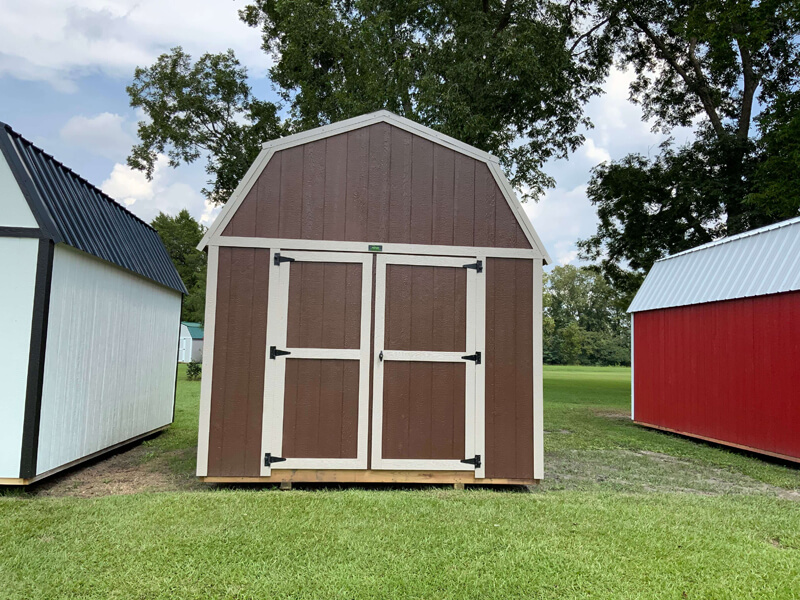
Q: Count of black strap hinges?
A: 6